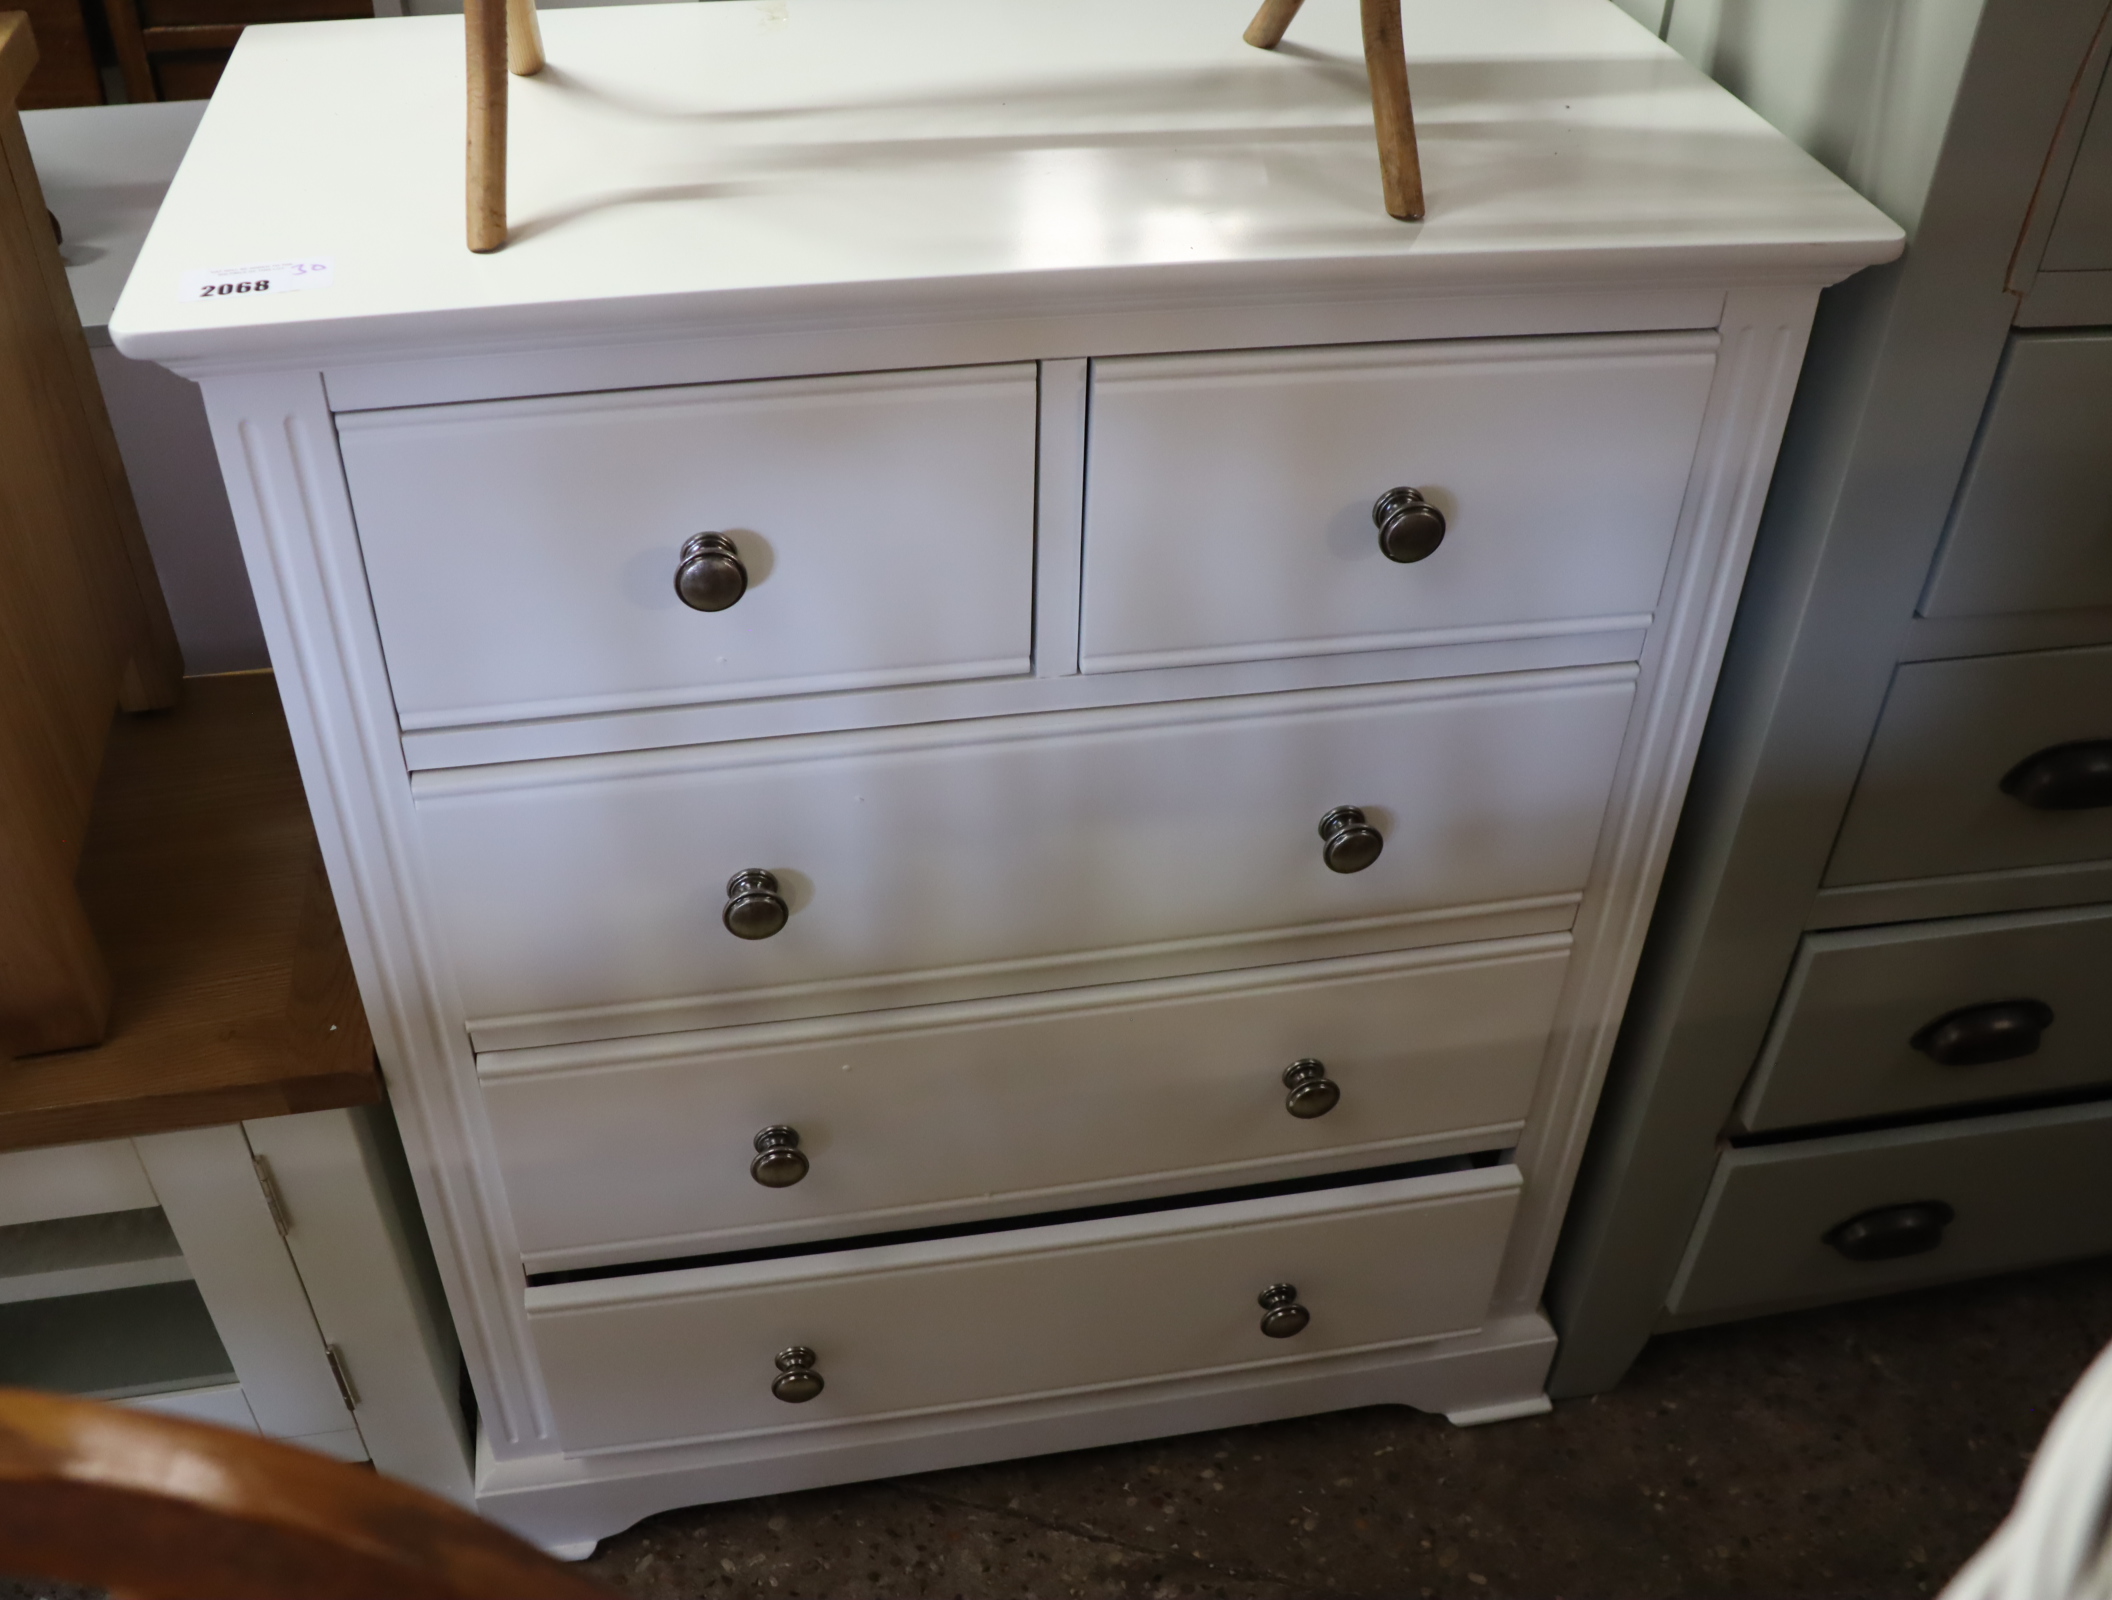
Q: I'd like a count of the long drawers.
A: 3